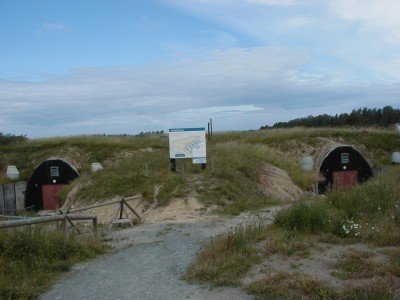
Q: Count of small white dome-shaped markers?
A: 4